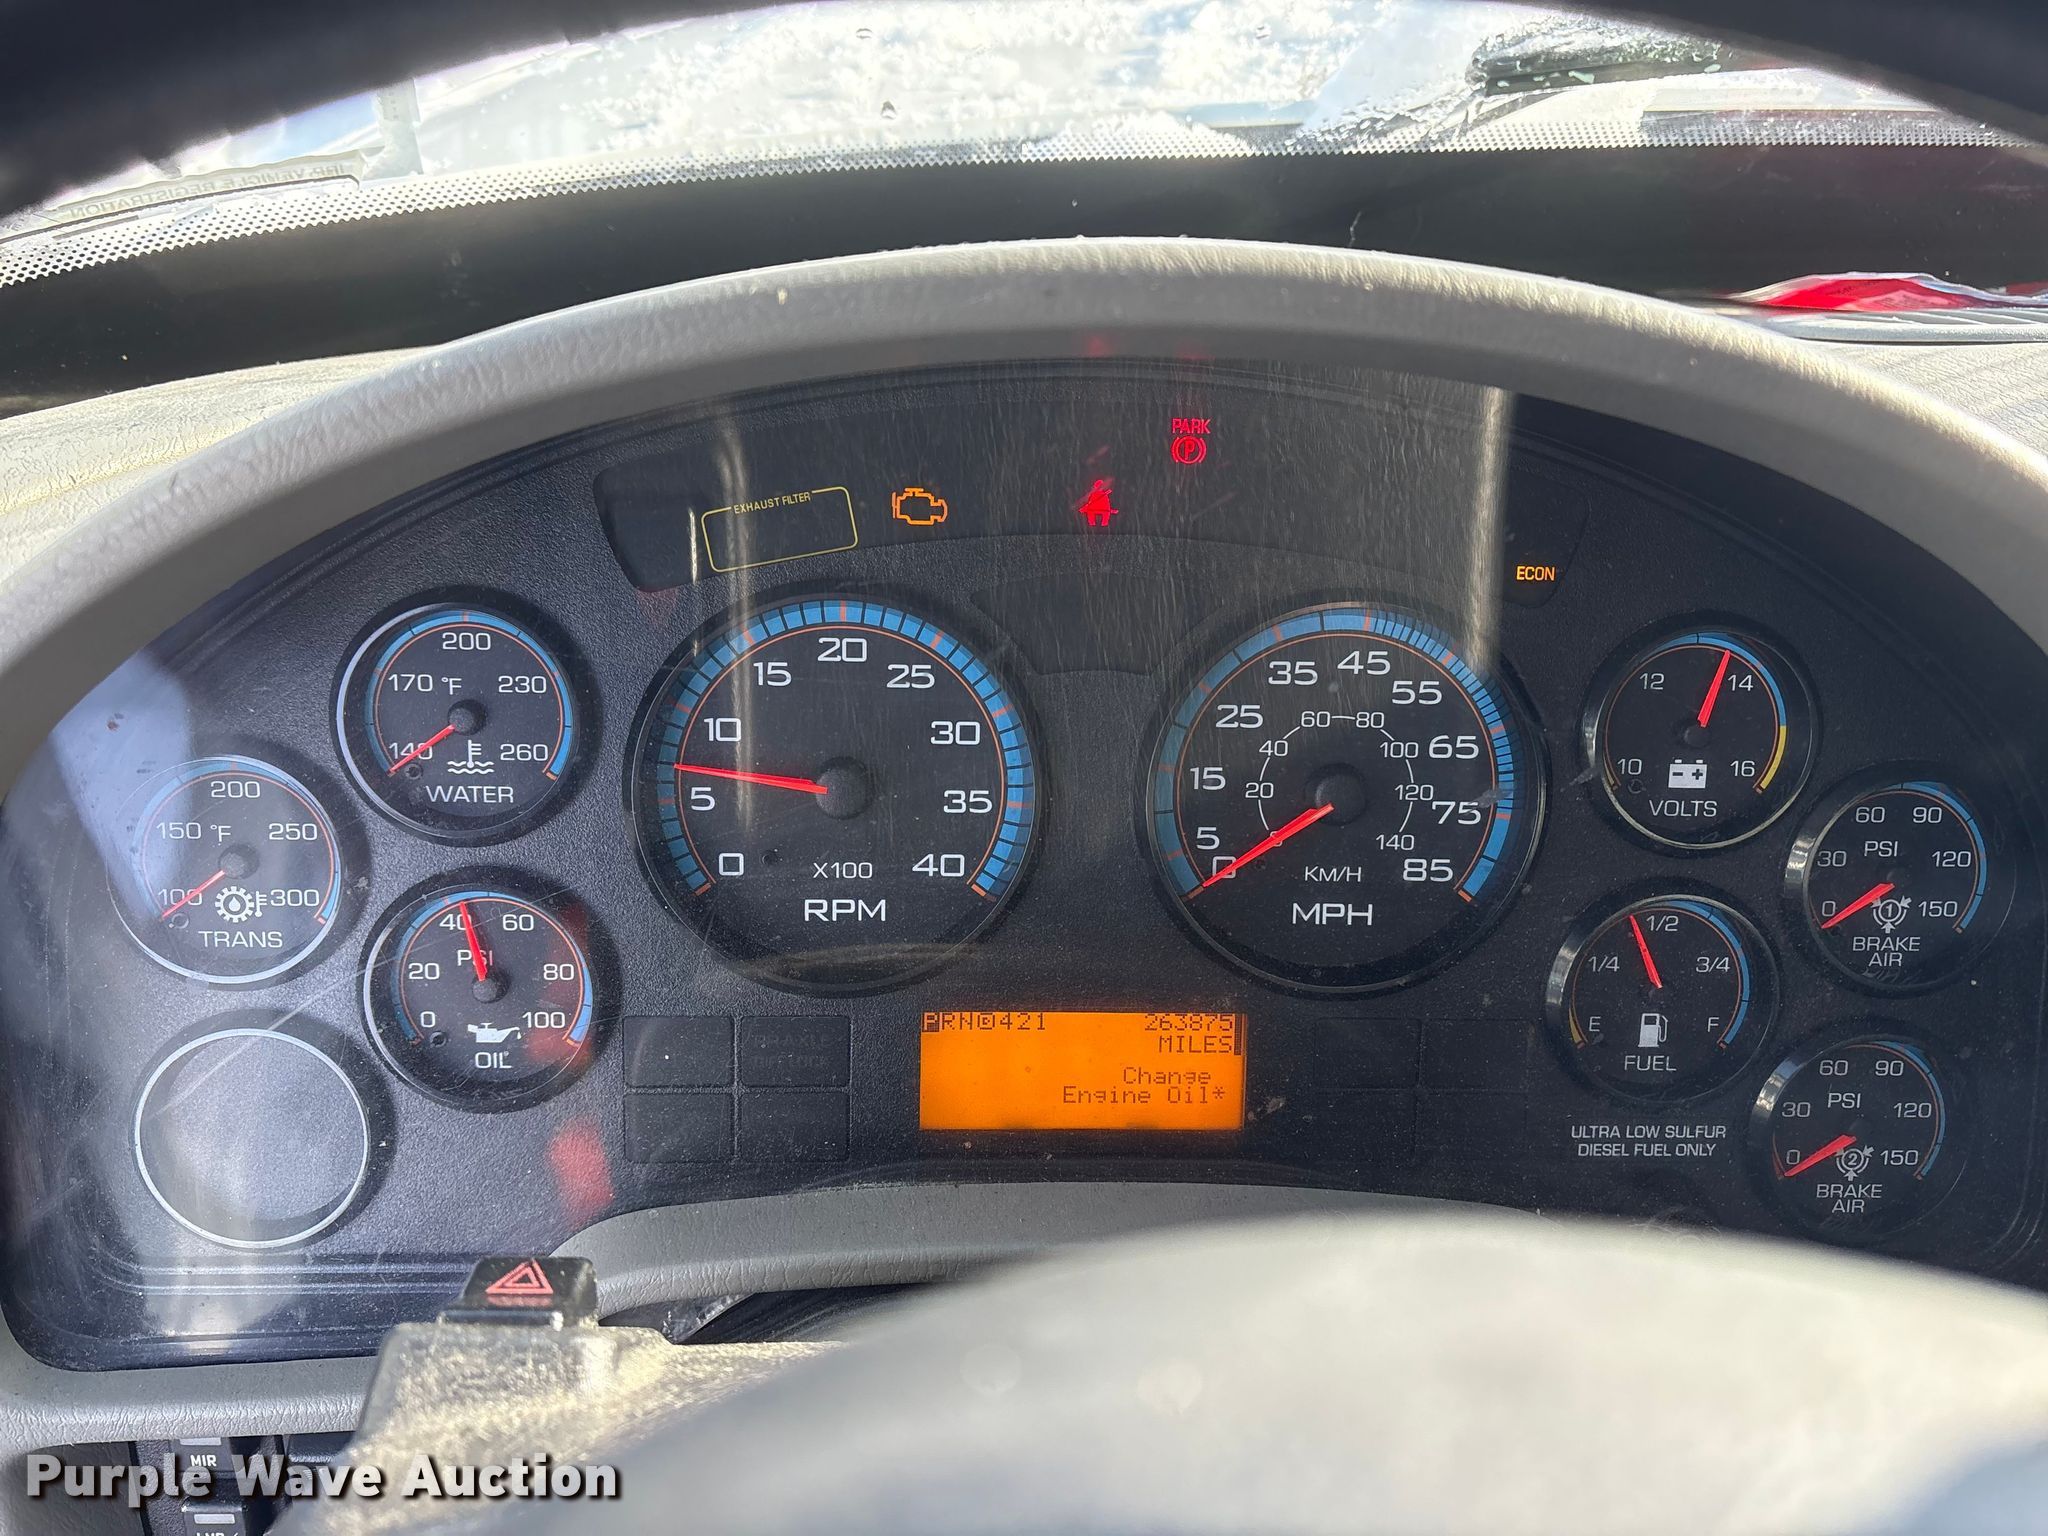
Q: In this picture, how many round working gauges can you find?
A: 9